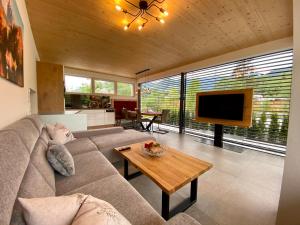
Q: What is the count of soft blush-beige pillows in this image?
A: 3